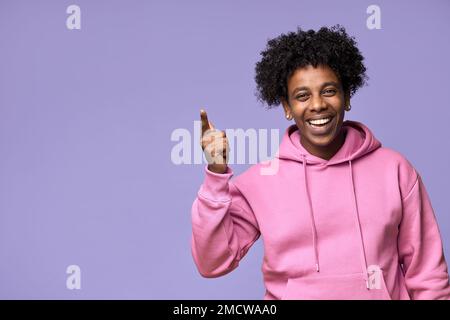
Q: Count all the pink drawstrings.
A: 2